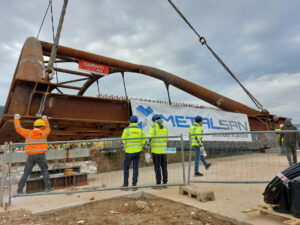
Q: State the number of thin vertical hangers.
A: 3